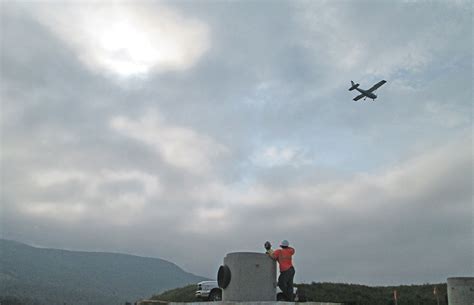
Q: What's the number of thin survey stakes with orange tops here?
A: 2